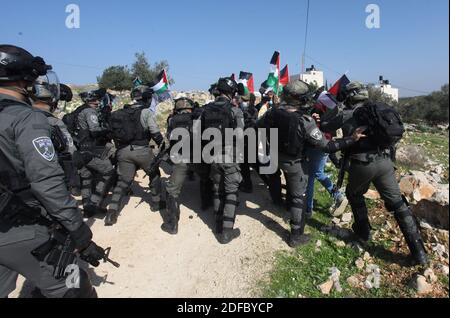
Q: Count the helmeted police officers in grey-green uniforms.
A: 8